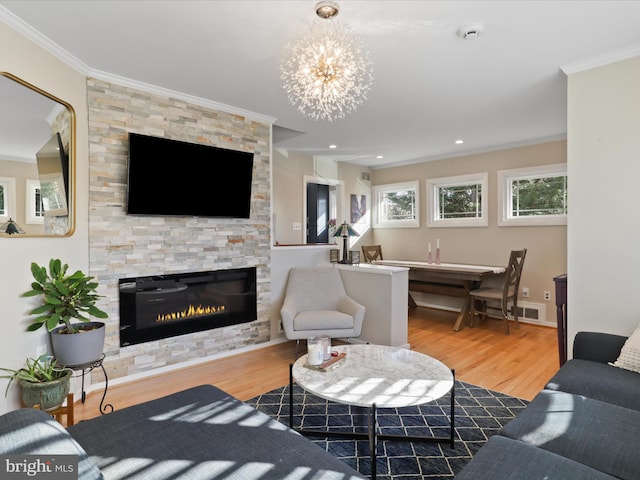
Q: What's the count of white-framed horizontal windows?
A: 3